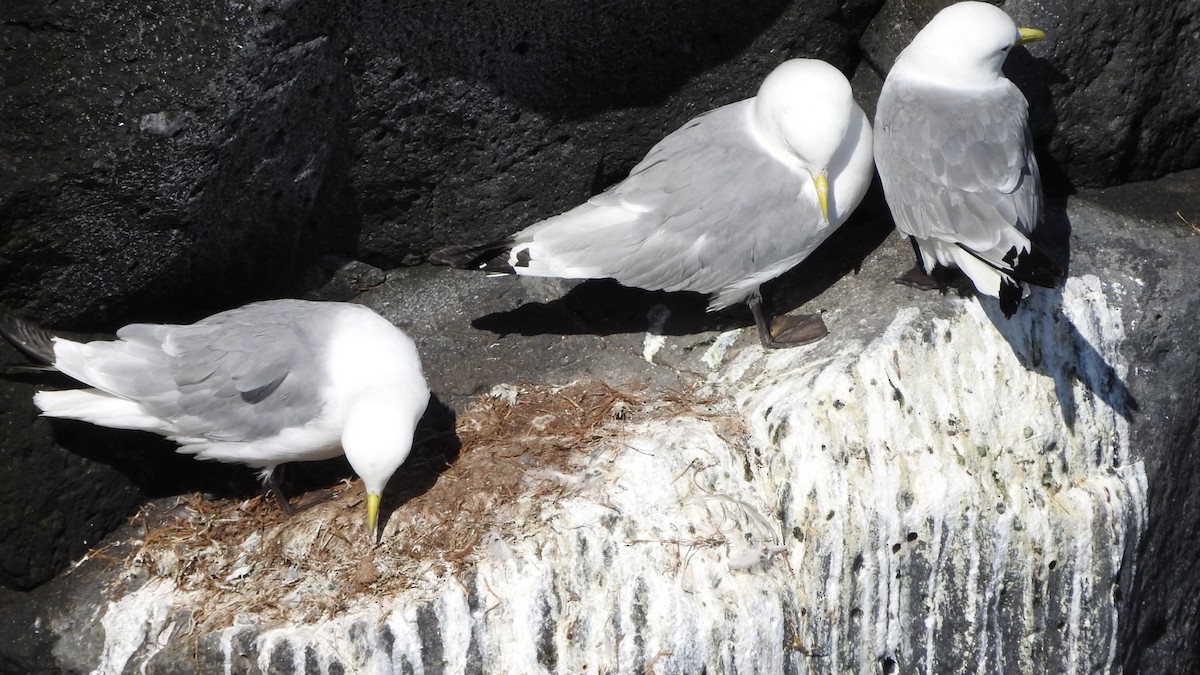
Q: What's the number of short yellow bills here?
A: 3